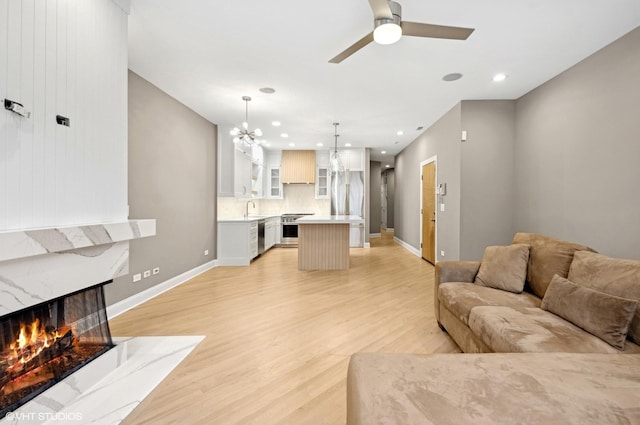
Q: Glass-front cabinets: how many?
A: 2